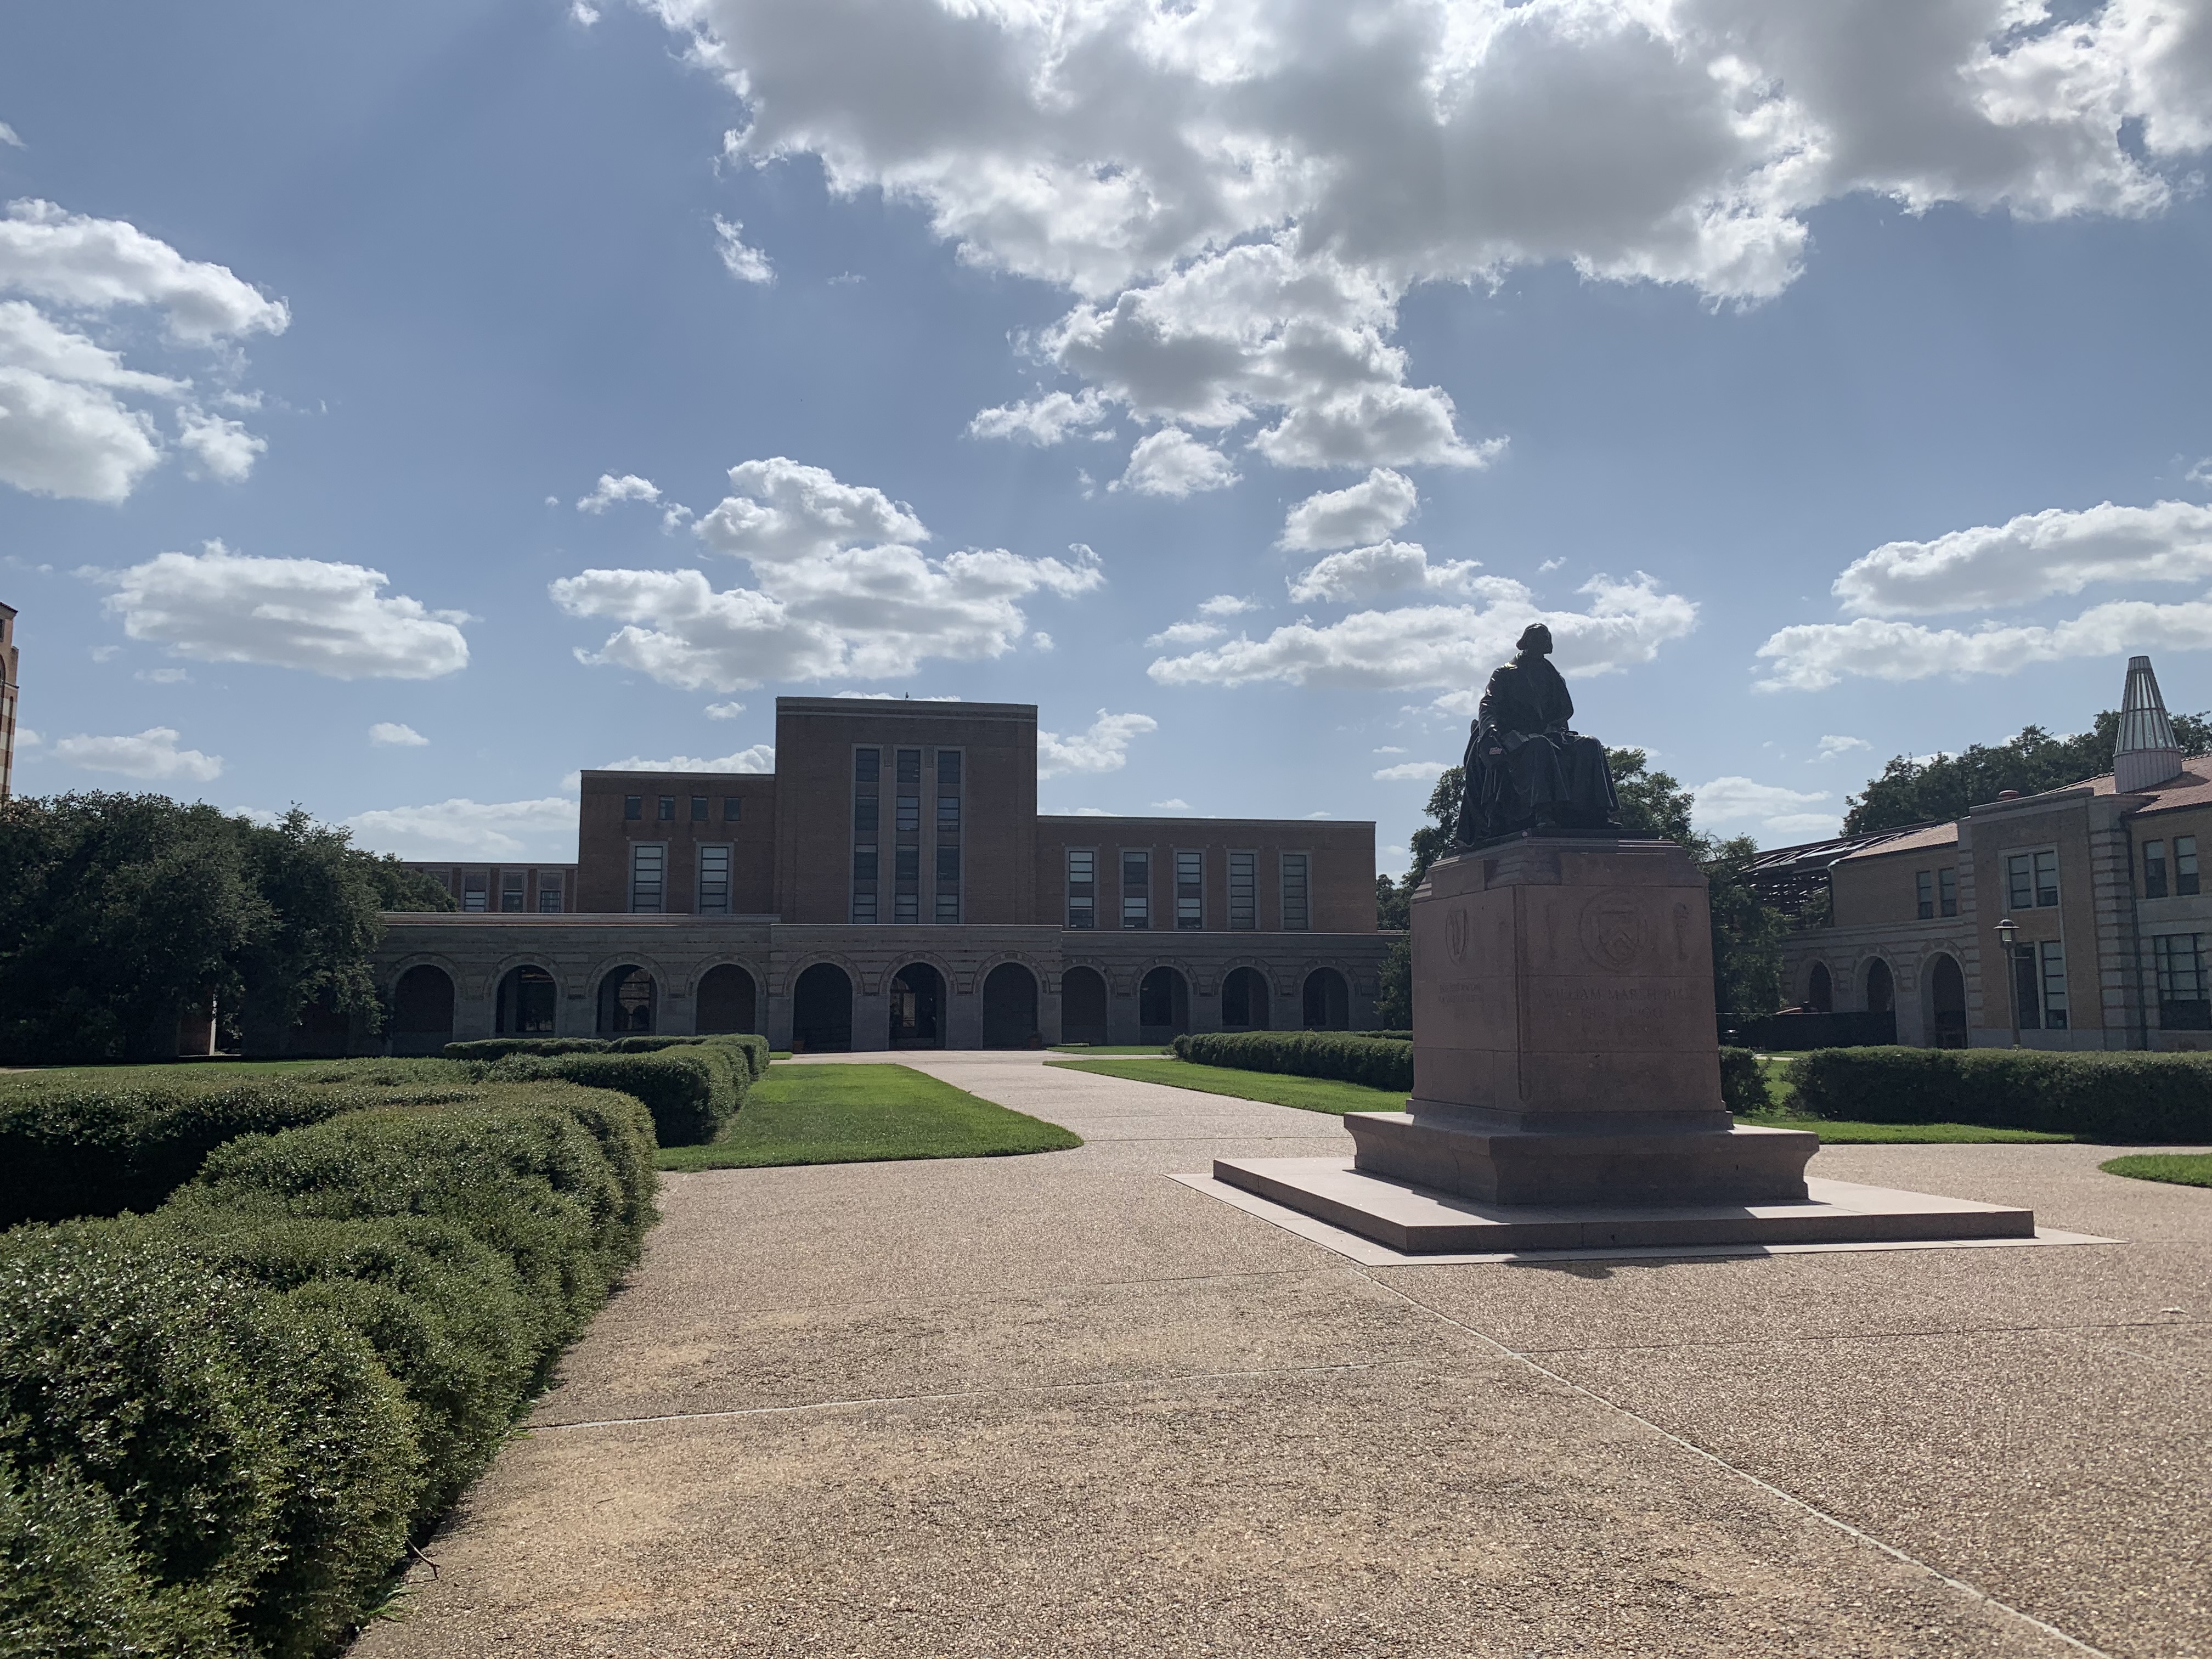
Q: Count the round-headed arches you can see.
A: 14